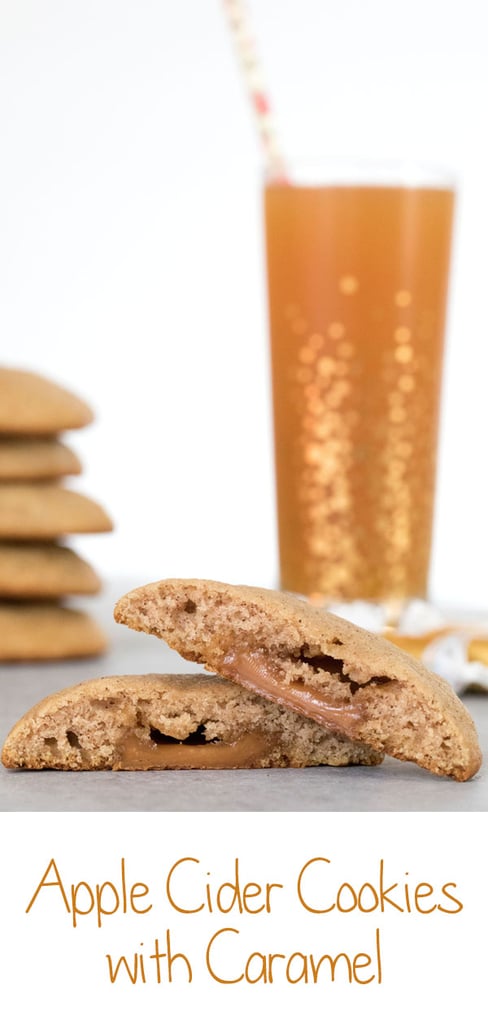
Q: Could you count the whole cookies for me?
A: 5